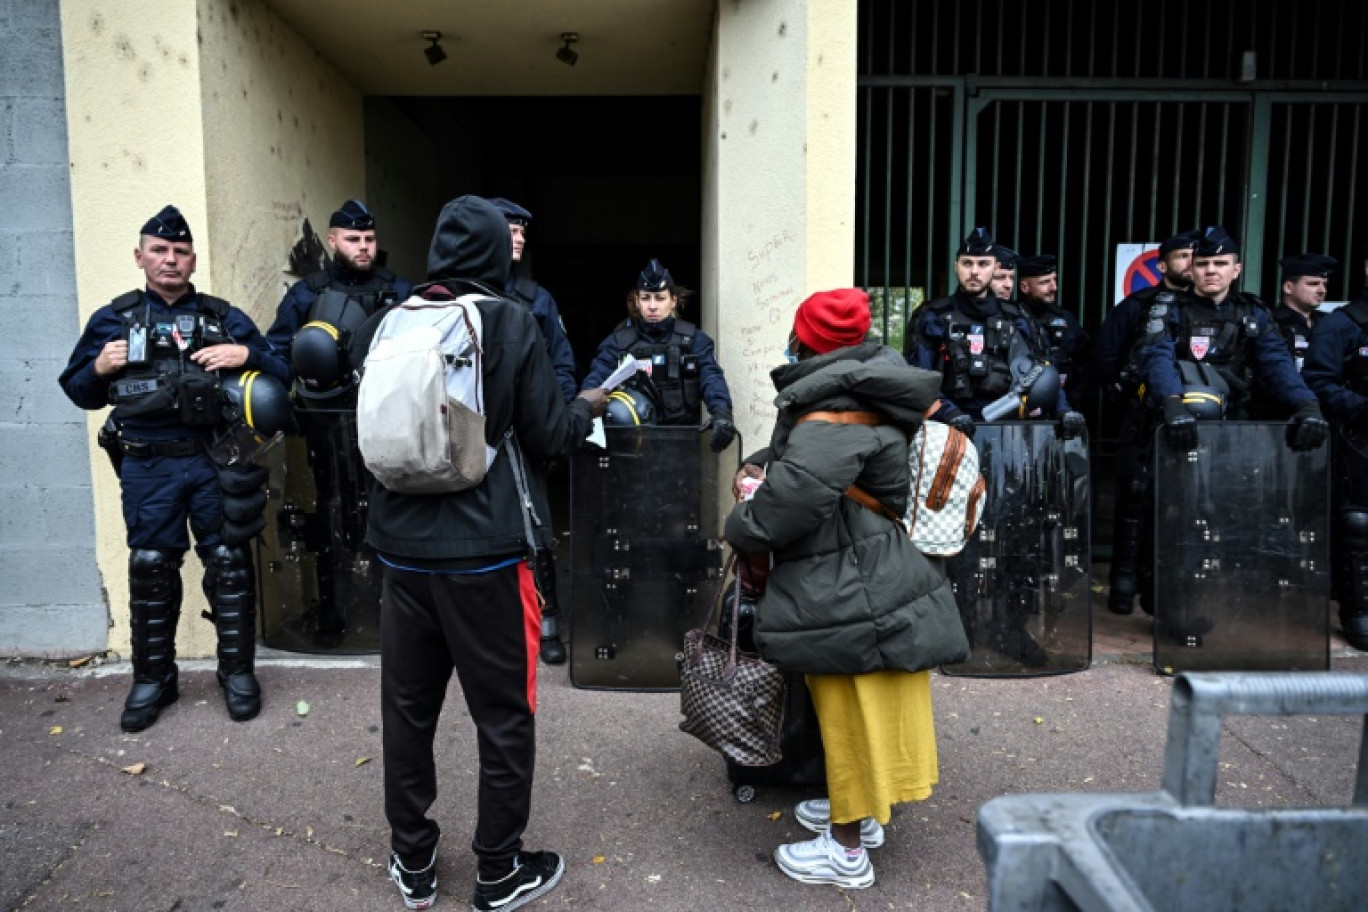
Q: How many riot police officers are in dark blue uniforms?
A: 11